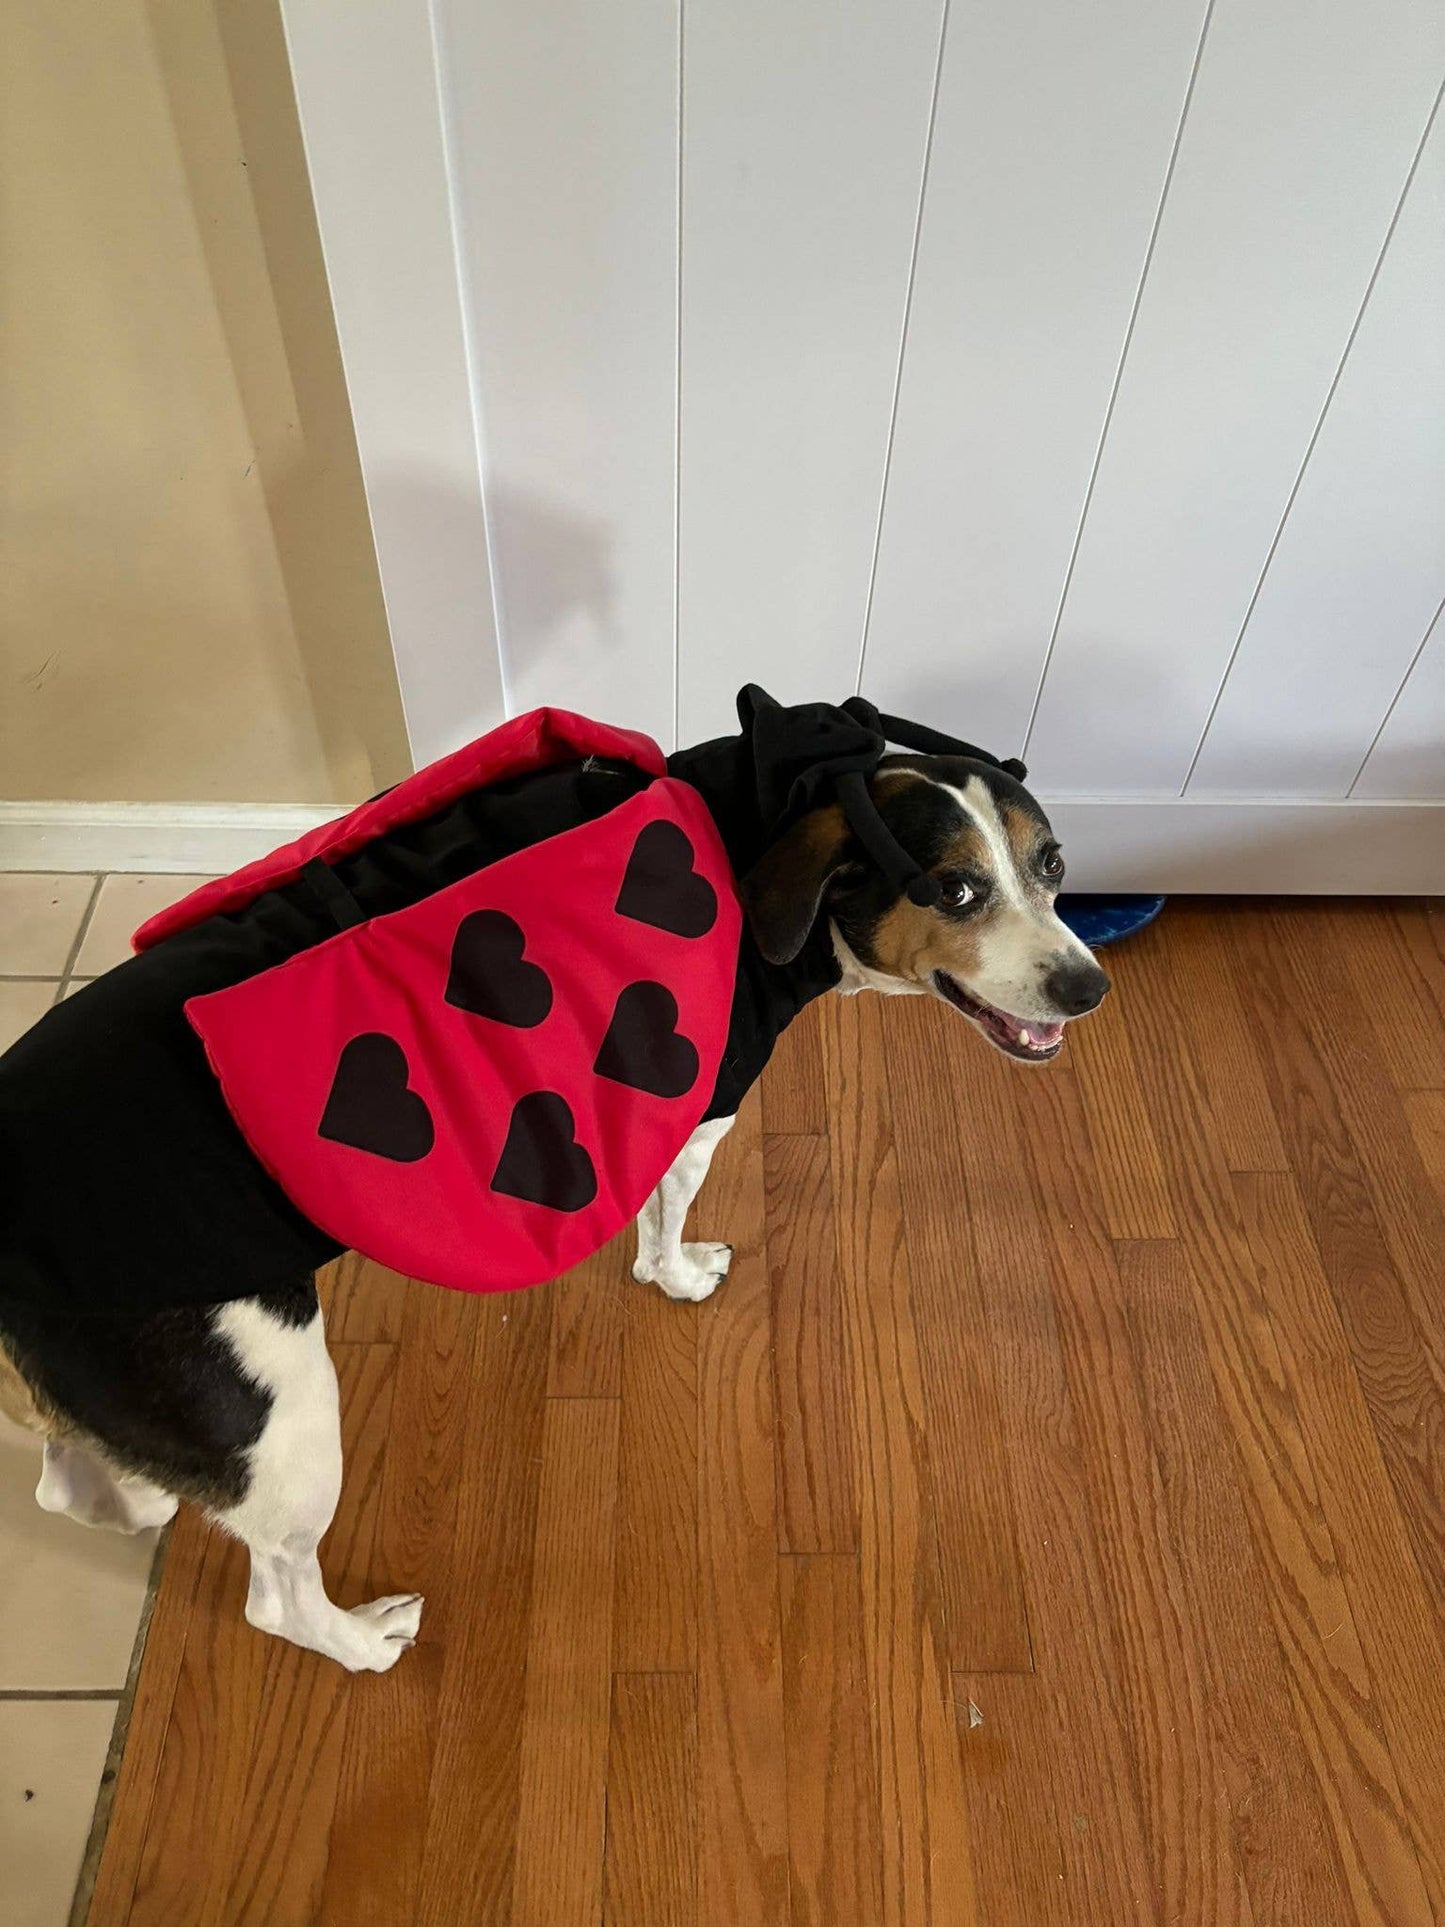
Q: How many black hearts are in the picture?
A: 5